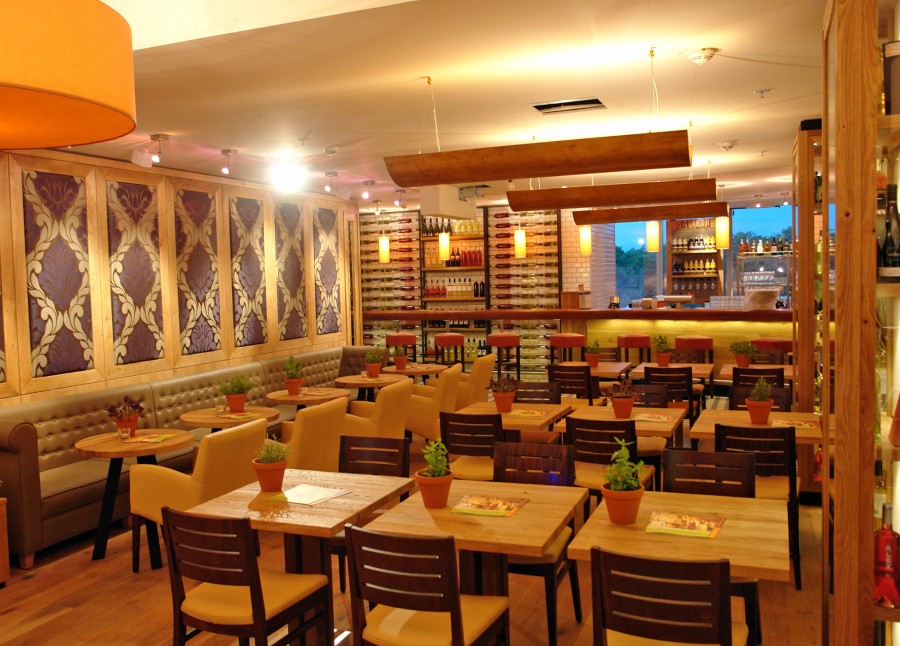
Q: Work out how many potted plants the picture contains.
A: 14